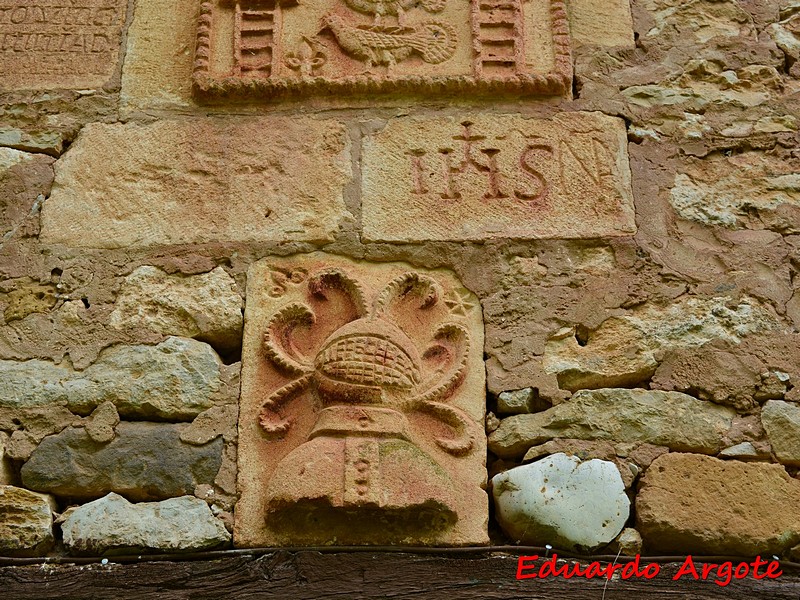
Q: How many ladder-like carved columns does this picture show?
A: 2